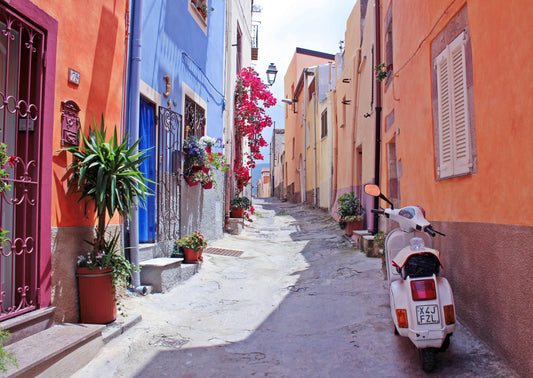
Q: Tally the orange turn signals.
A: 2